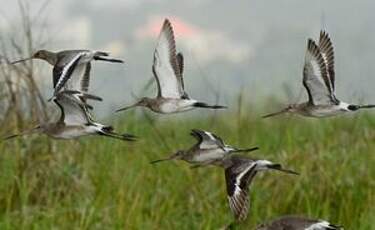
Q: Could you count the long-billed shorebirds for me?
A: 7